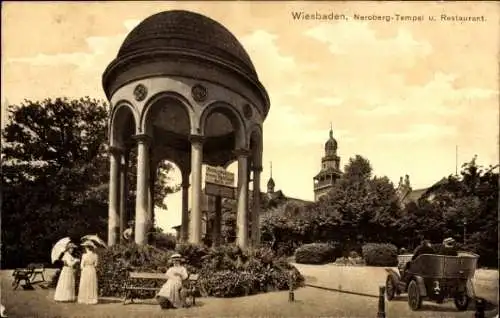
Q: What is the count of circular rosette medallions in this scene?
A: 3